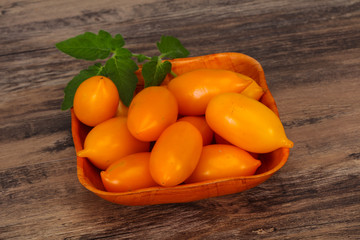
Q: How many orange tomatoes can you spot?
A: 11